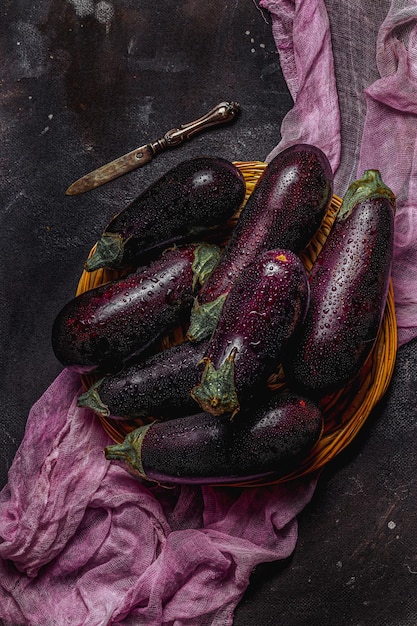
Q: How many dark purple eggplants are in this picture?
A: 7